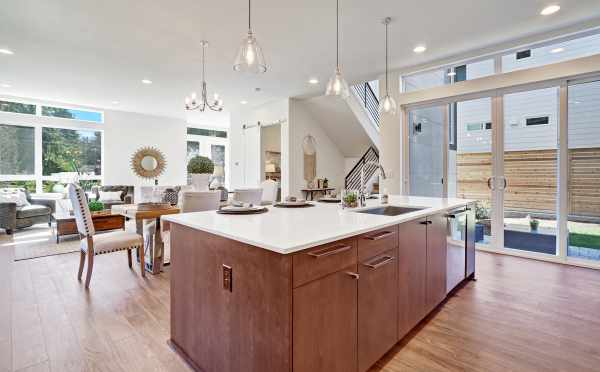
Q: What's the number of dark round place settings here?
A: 3